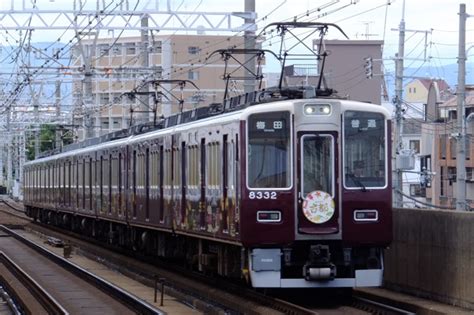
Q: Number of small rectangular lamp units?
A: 2